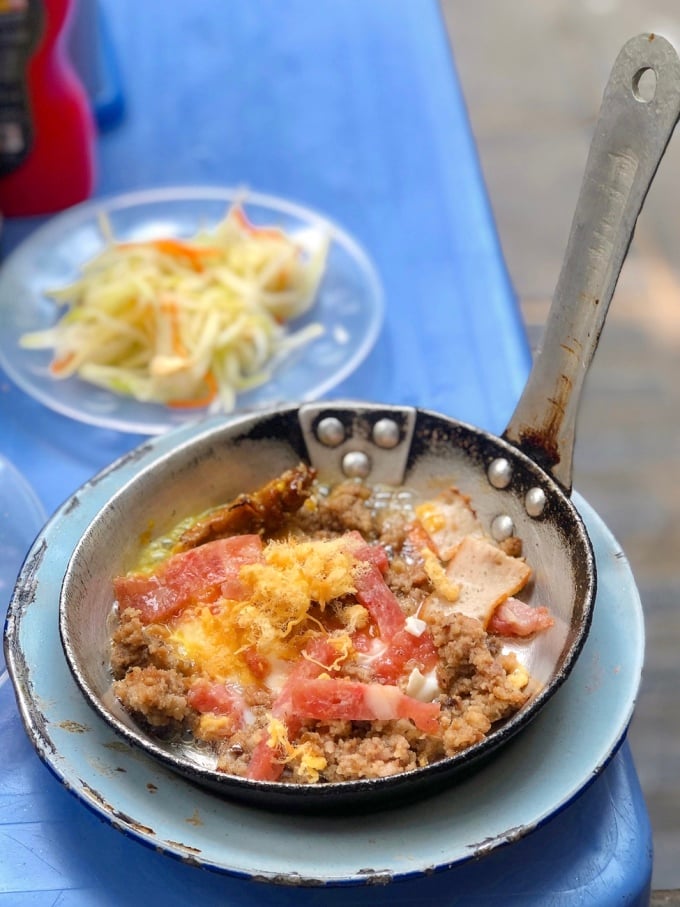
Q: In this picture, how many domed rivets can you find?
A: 6